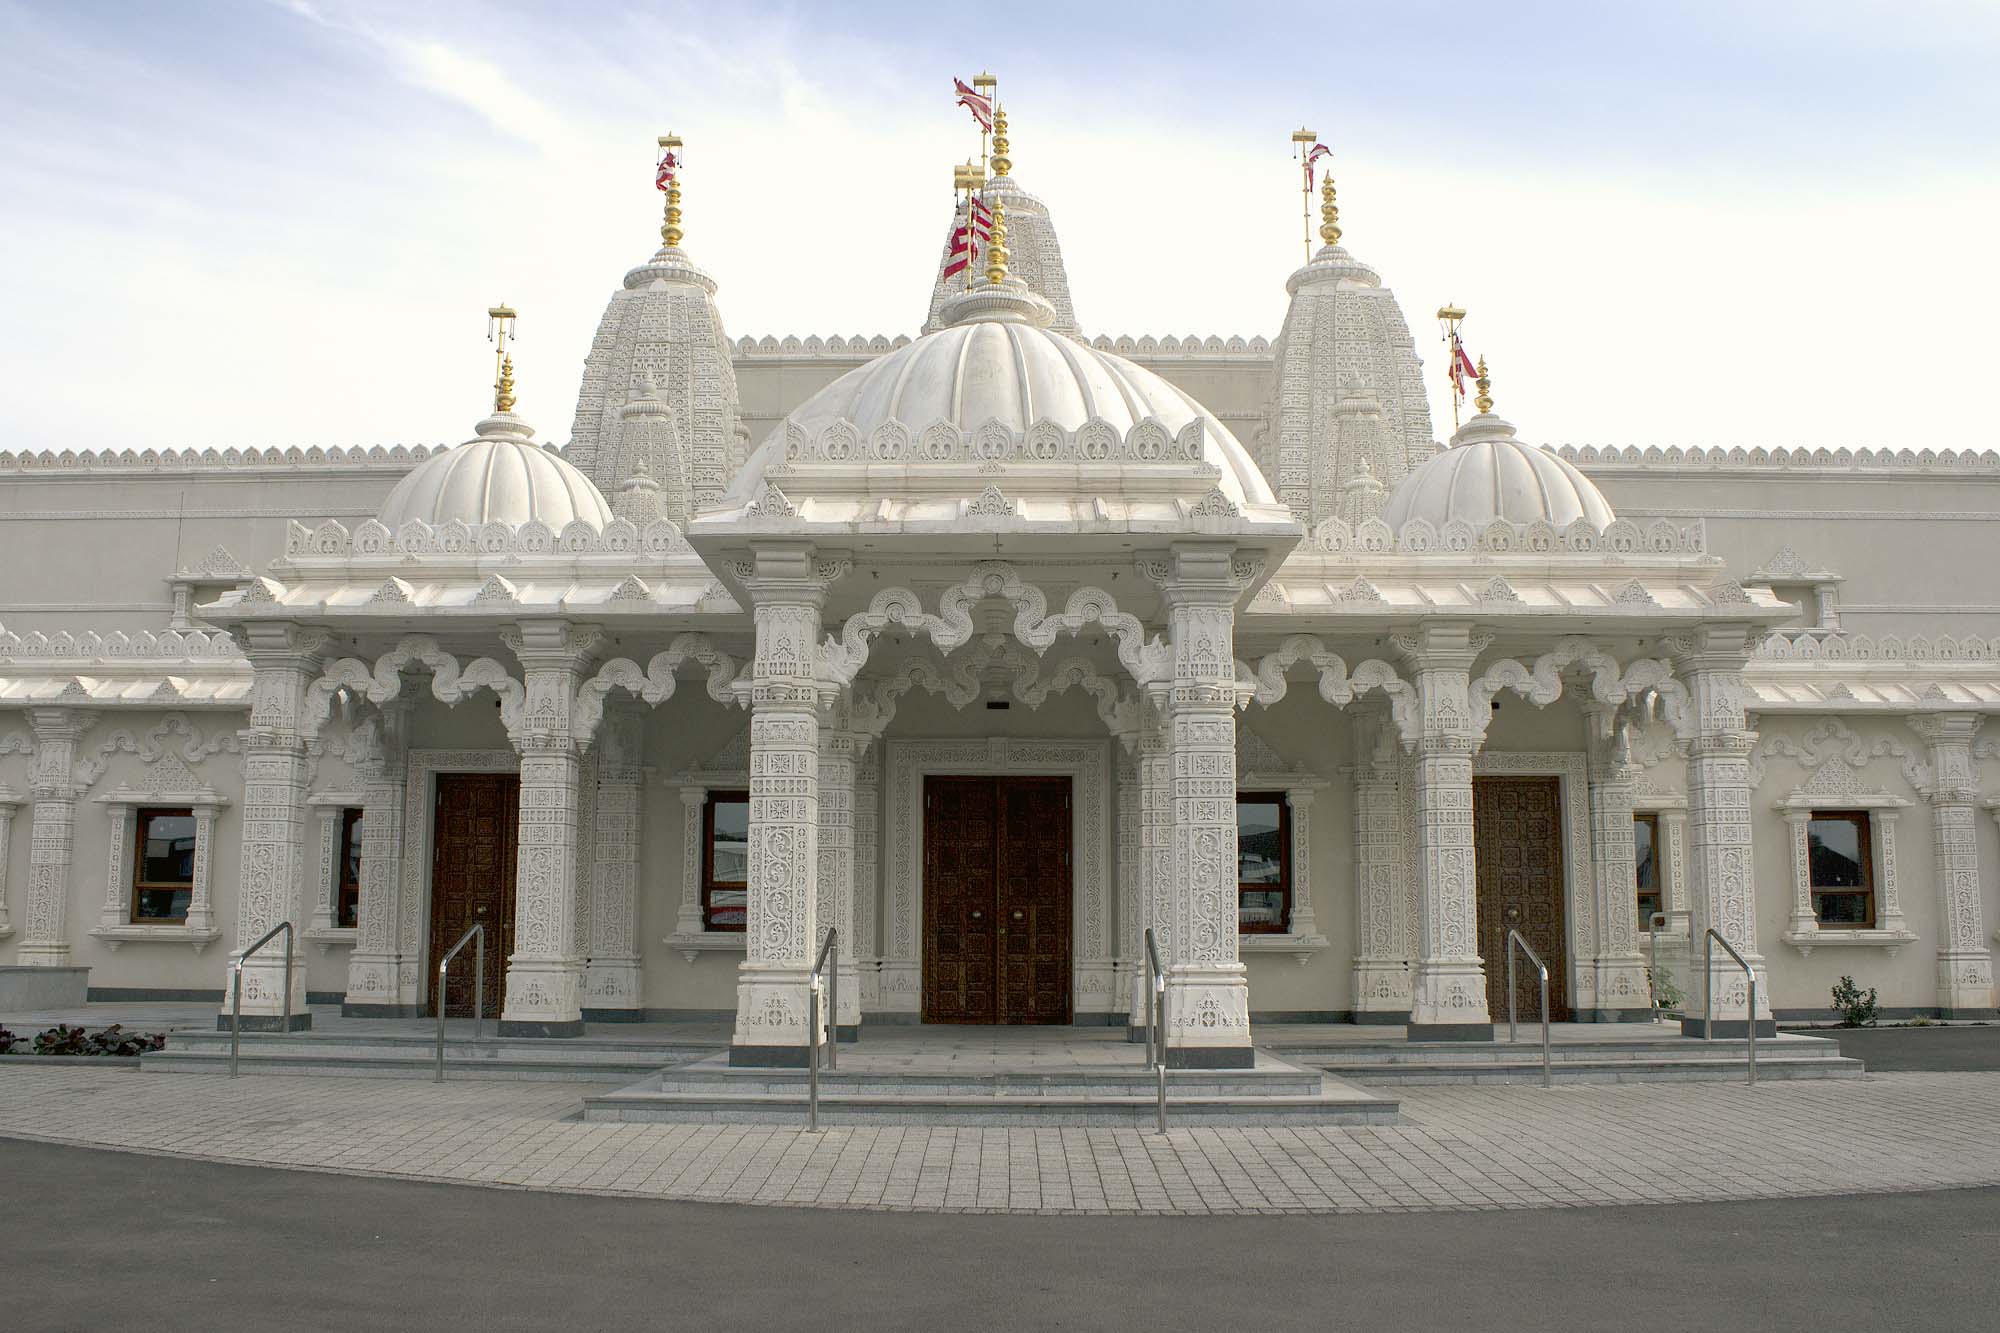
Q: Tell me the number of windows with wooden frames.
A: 6